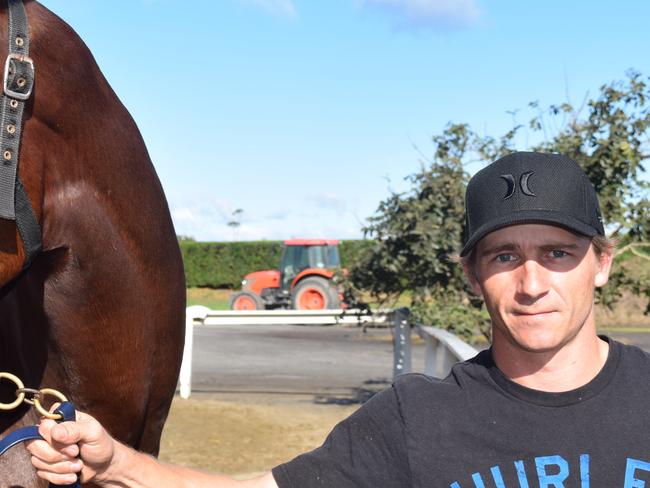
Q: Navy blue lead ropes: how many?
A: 1